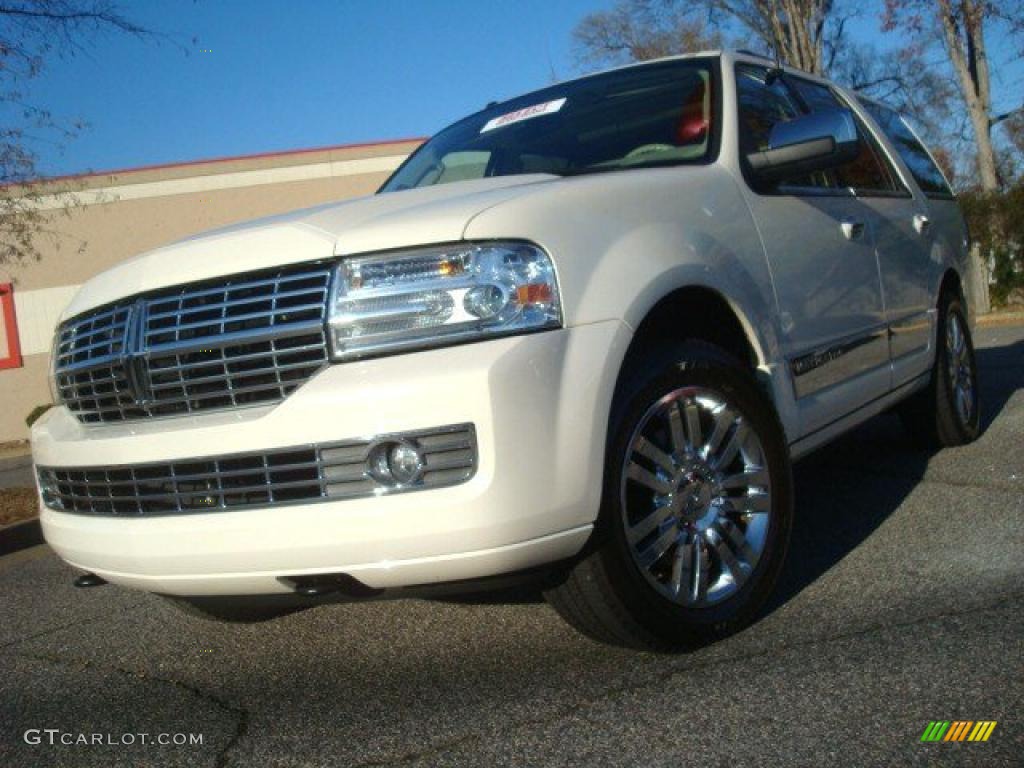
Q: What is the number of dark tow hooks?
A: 2